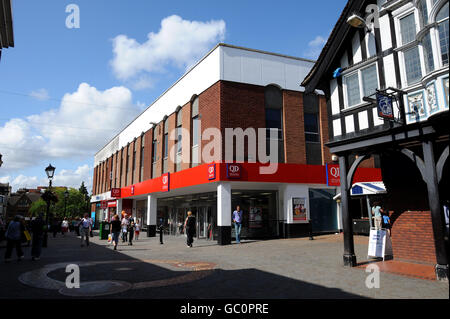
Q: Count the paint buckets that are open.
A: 0